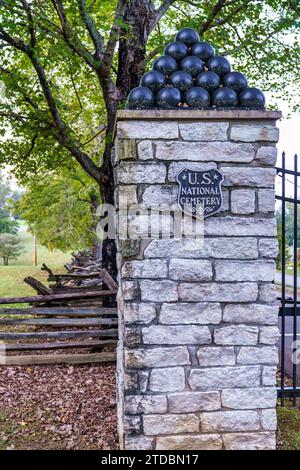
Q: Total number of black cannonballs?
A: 15